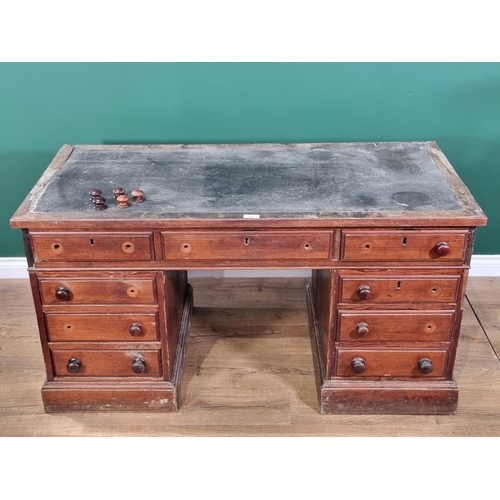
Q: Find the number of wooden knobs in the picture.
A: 14